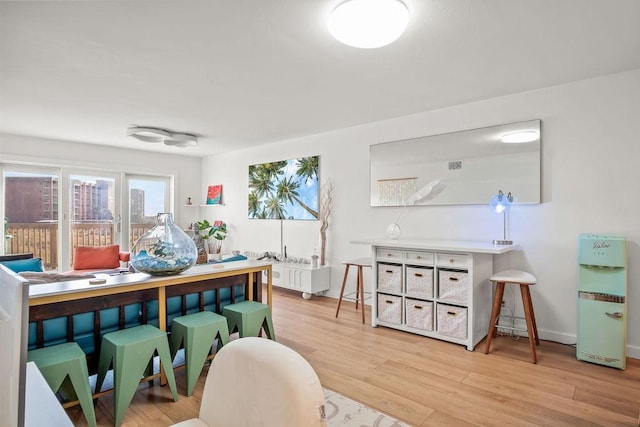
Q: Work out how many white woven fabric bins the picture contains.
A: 6